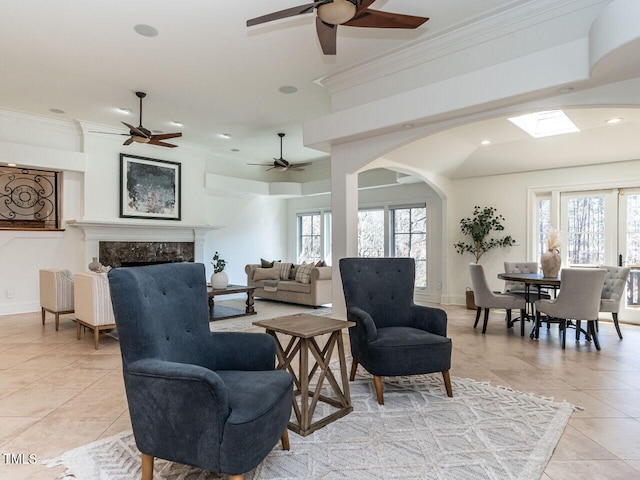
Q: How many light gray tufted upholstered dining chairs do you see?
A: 4